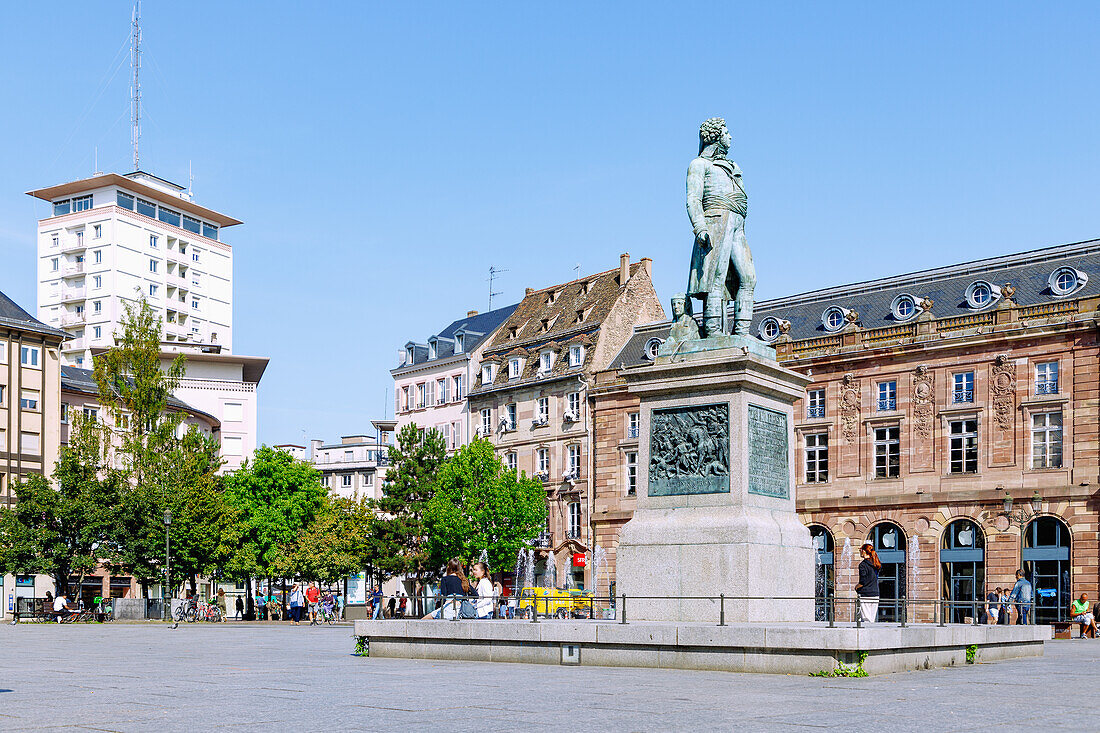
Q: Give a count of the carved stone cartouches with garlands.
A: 3